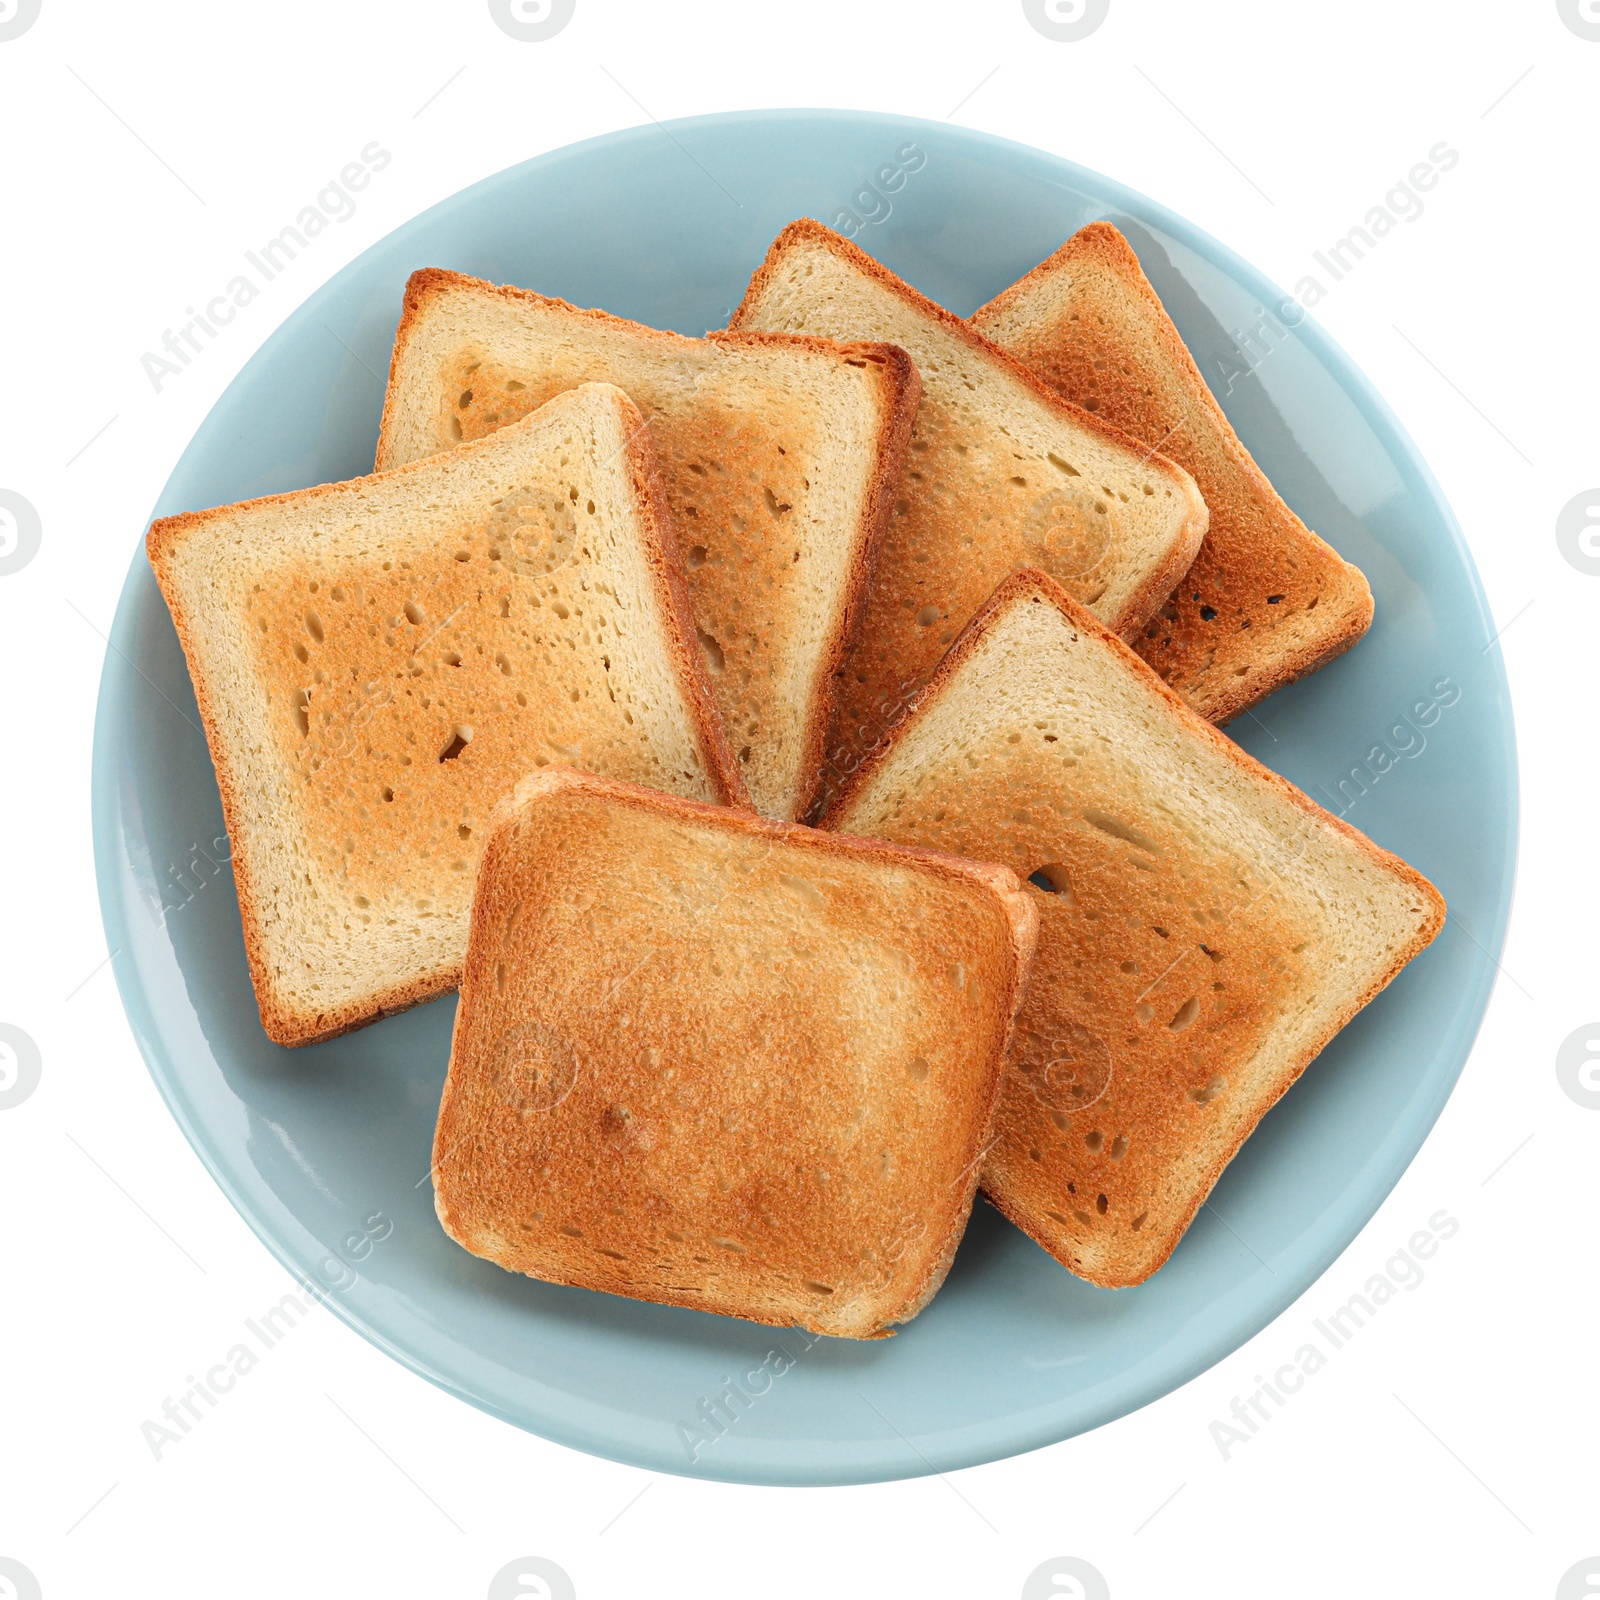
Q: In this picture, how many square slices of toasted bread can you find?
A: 6